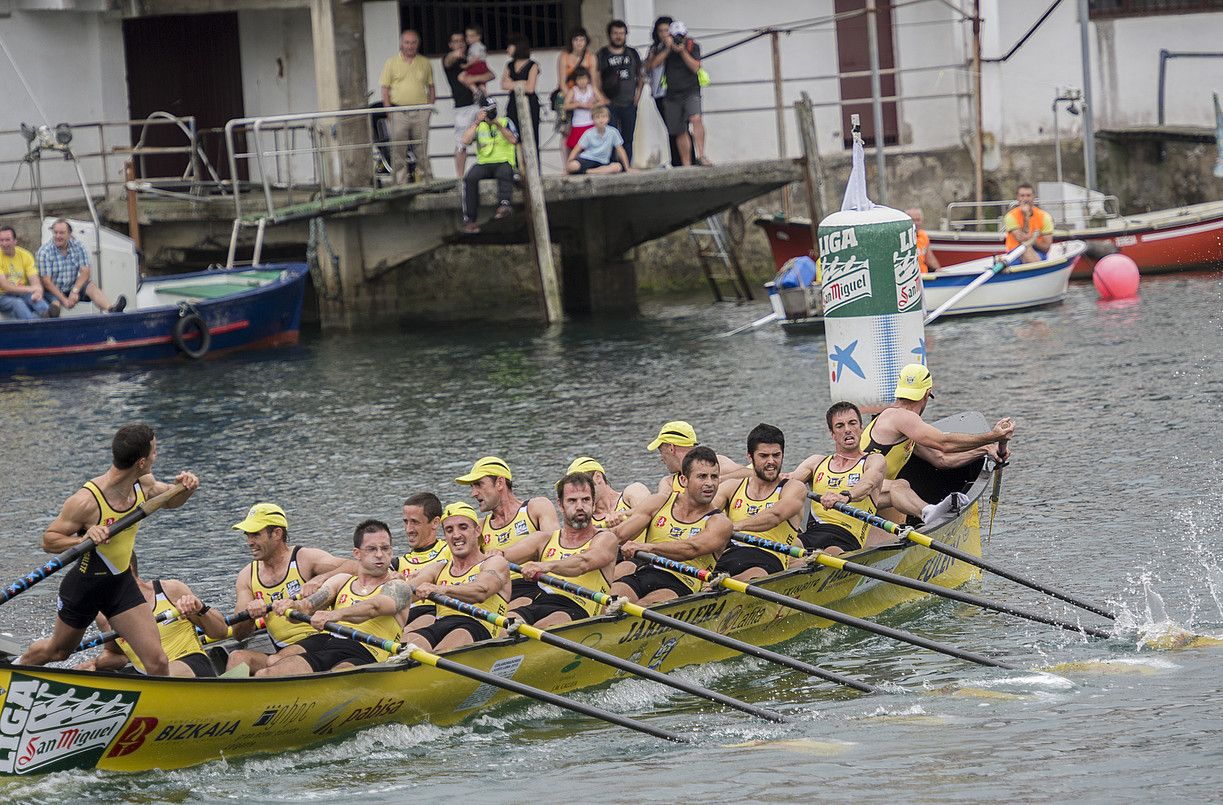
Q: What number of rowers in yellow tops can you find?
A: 14